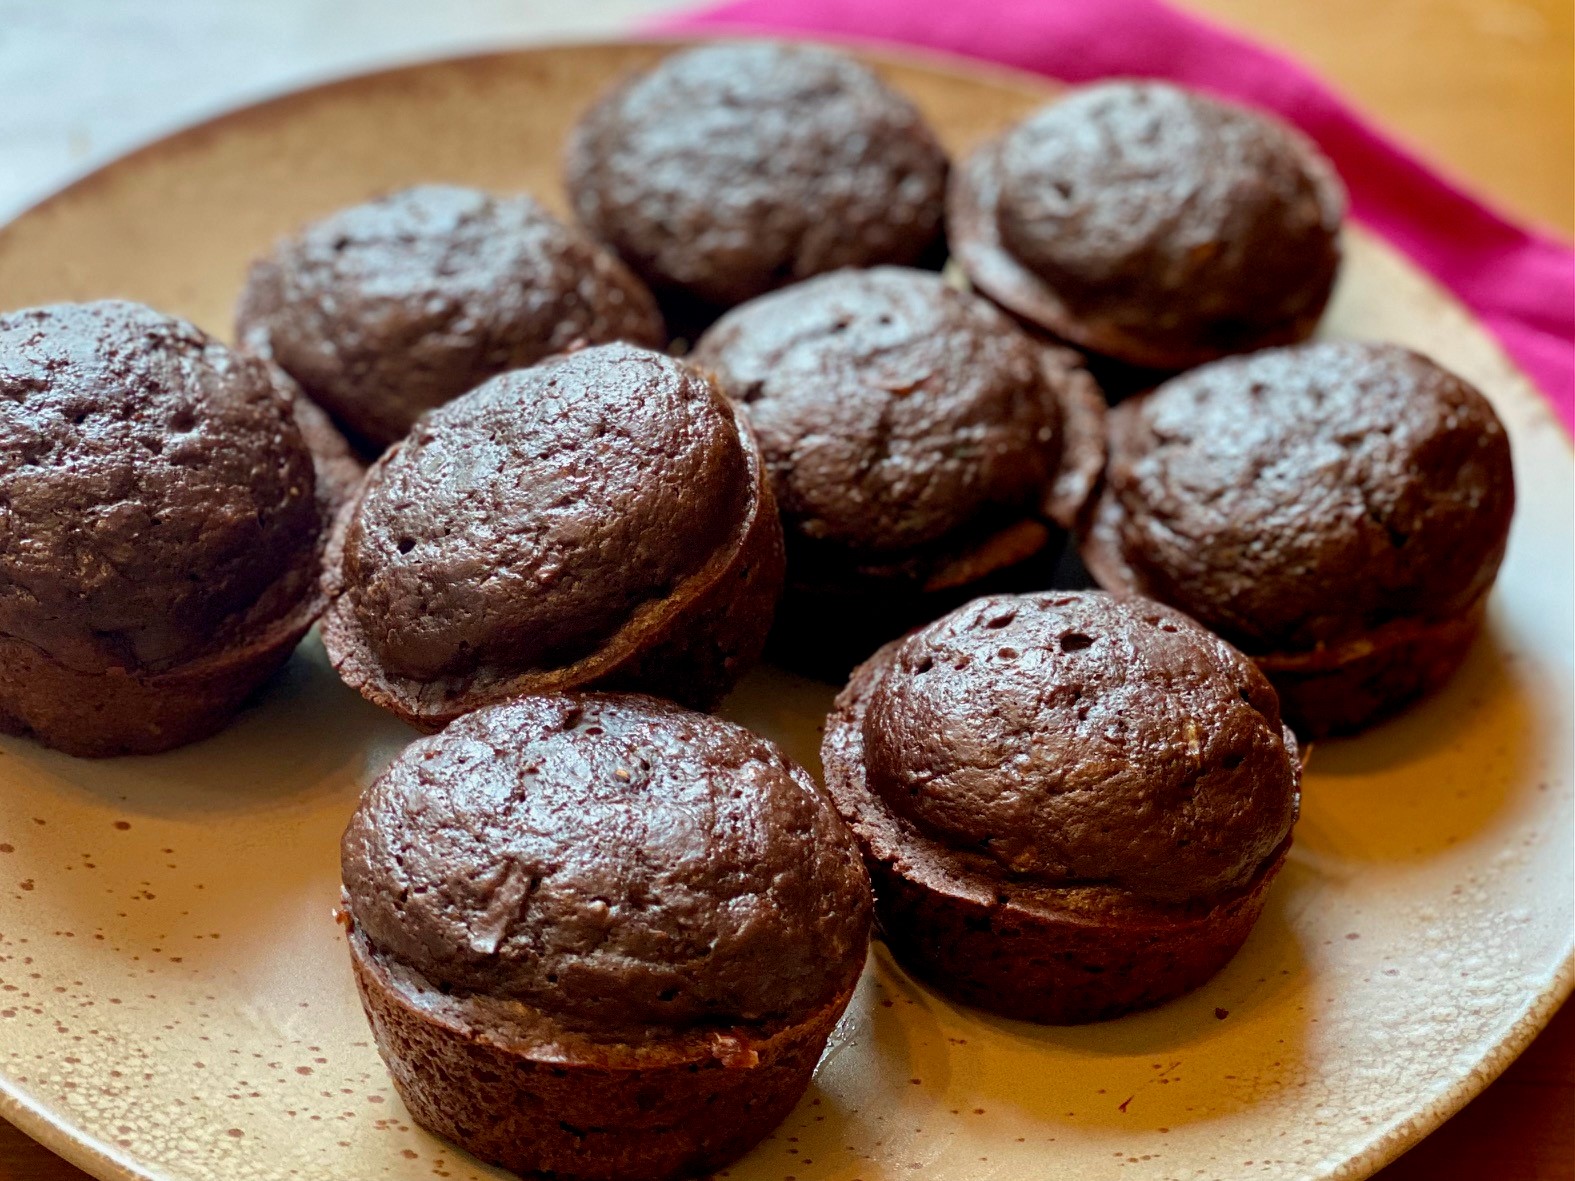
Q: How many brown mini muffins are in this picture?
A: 9